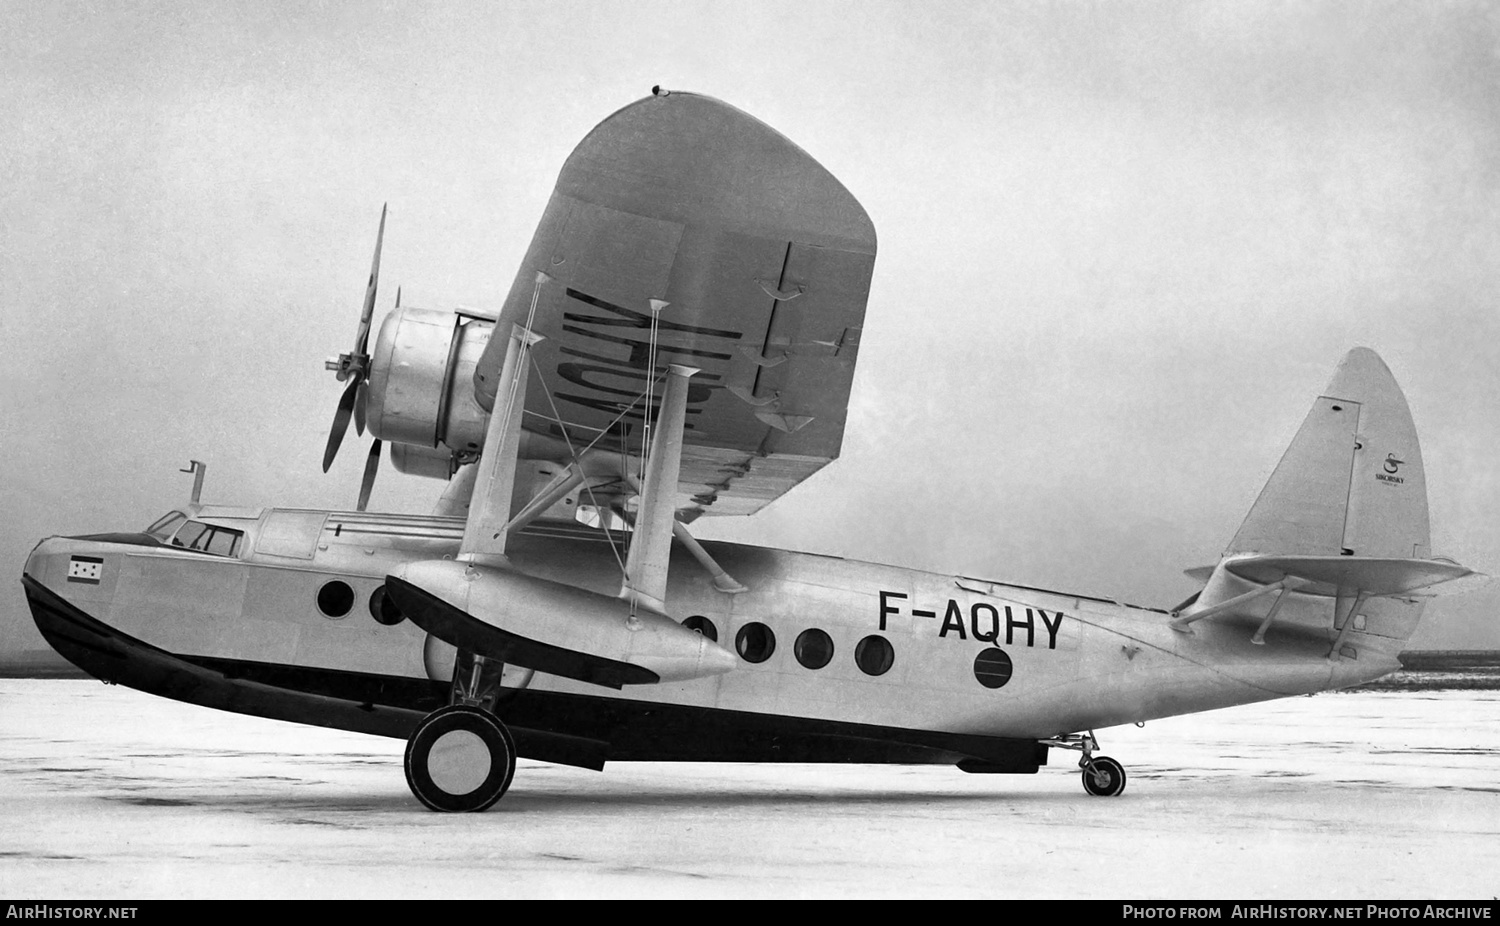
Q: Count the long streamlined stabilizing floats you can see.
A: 1